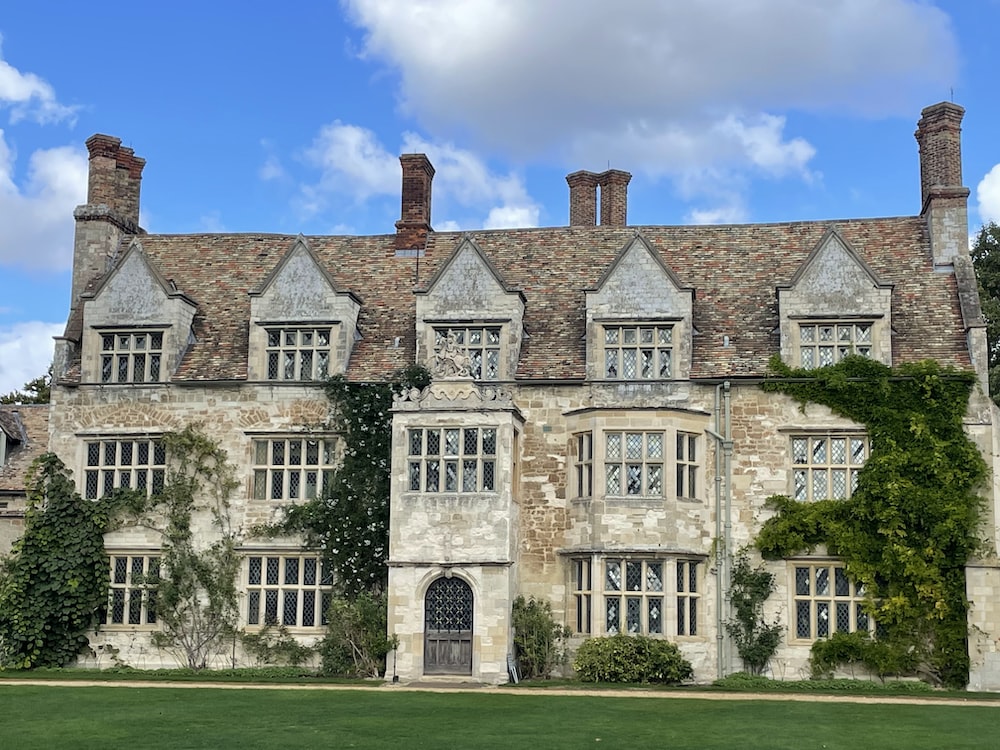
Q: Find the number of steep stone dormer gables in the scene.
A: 5